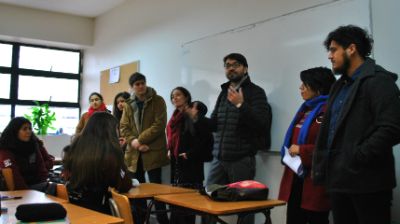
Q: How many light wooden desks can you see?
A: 3